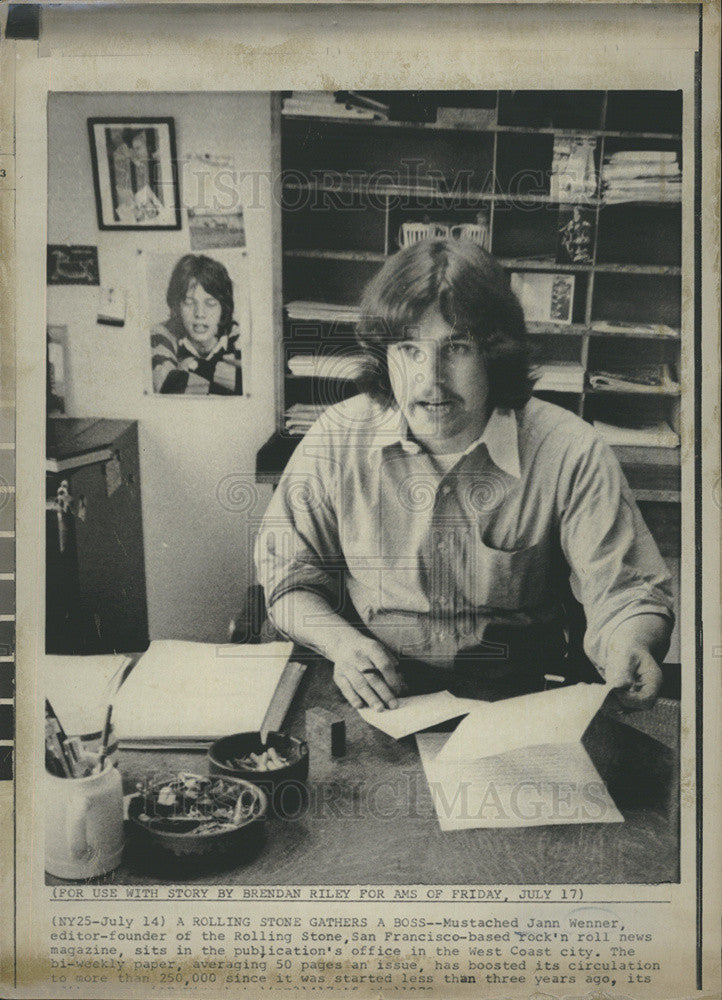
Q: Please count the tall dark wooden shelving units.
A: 1